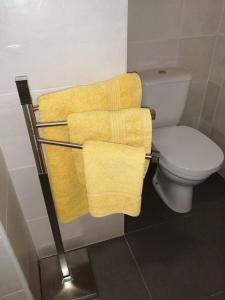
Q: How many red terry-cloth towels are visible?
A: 0